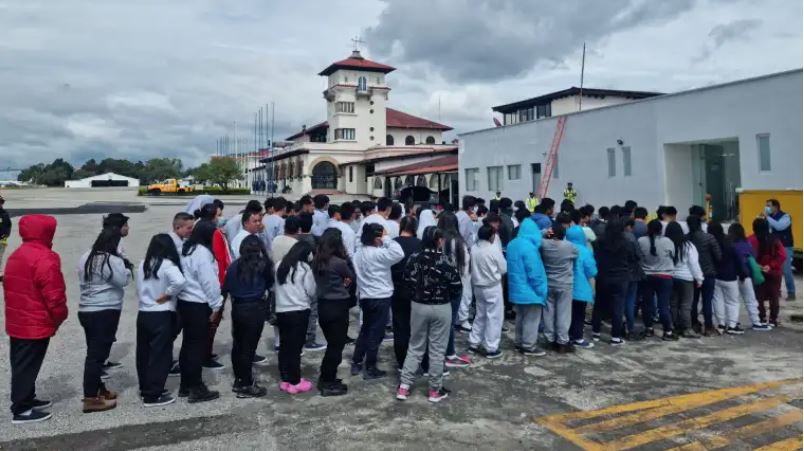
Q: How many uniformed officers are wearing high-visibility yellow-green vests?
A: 3